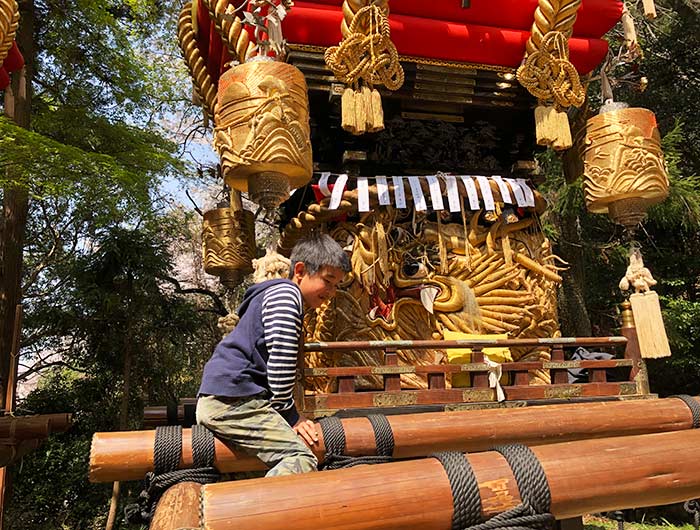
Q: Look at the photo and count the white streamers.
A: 13